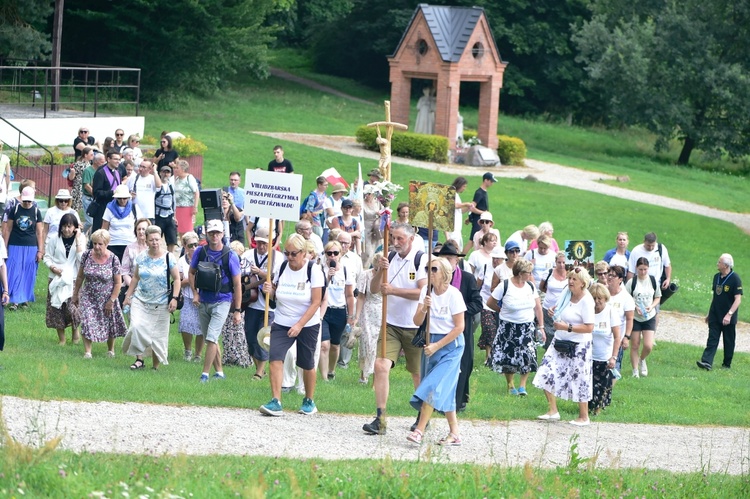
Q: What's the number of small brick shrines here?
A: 1